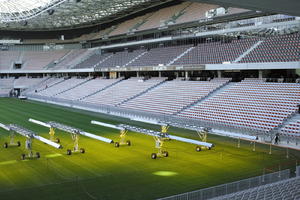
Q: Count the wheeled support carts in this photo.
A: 8